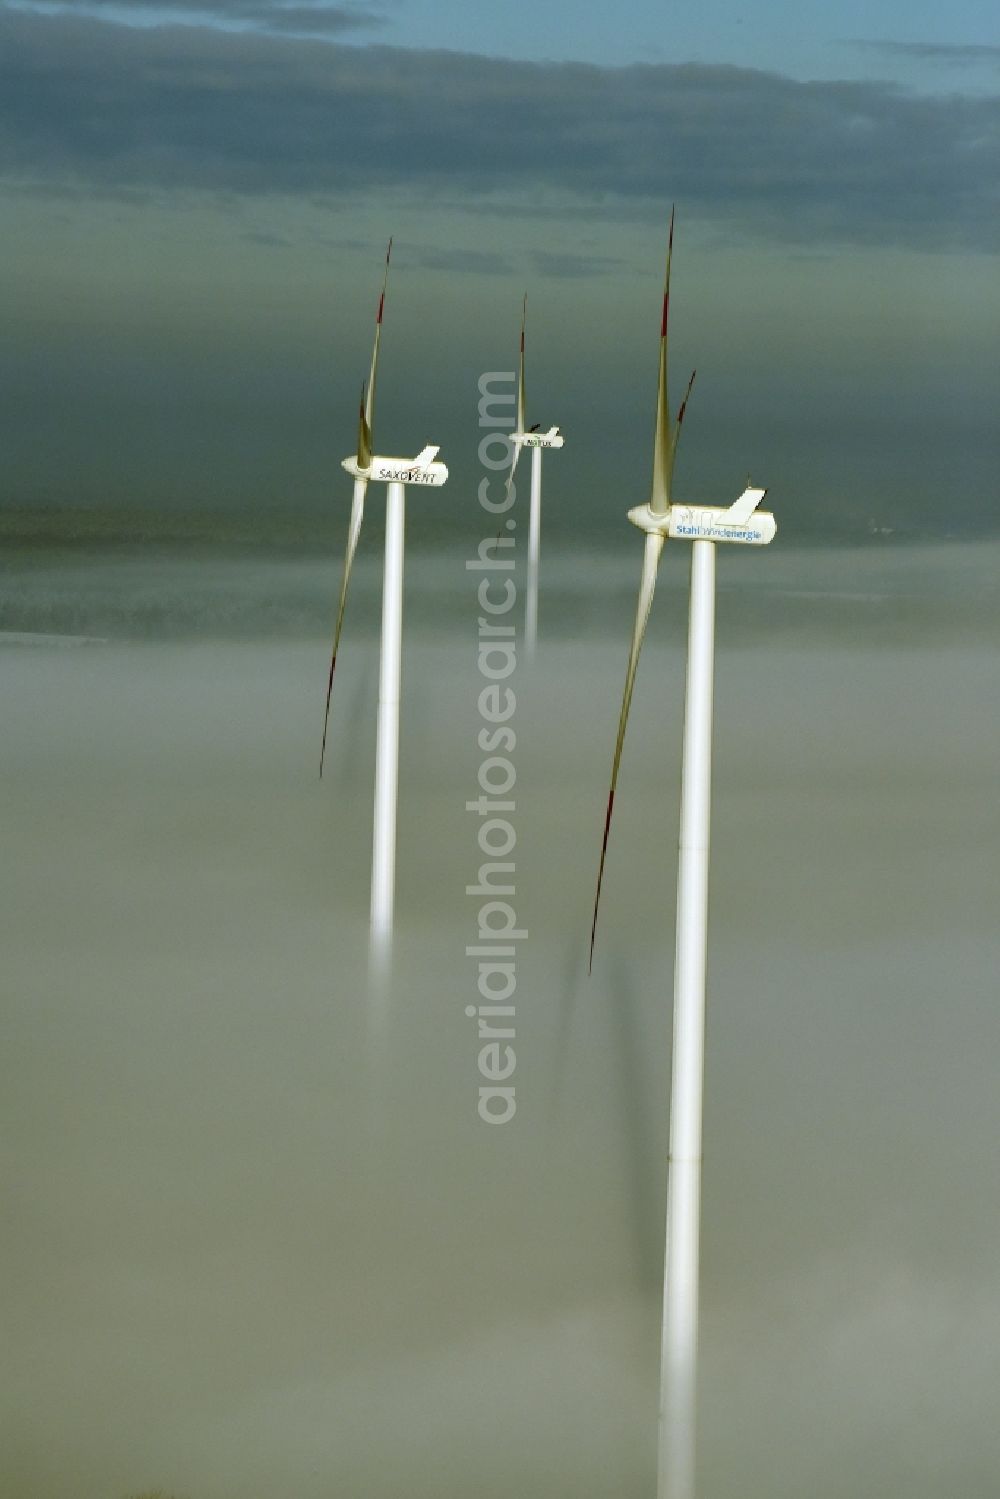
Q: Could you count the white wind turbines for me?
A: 3